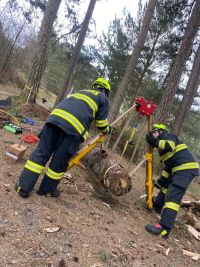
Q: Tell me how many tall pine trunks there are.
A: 5